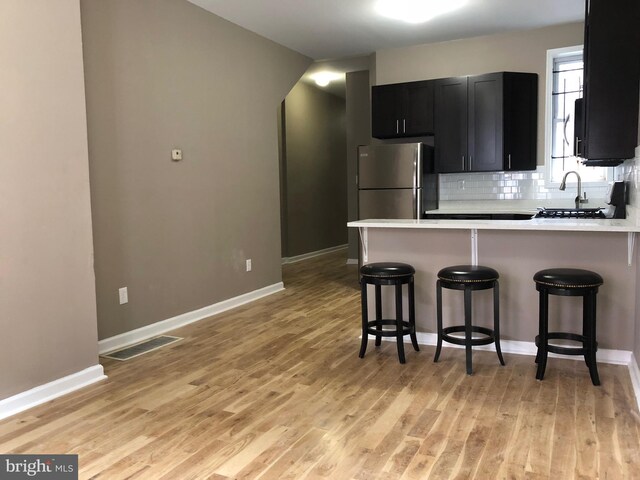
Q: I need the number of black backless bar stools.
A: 3